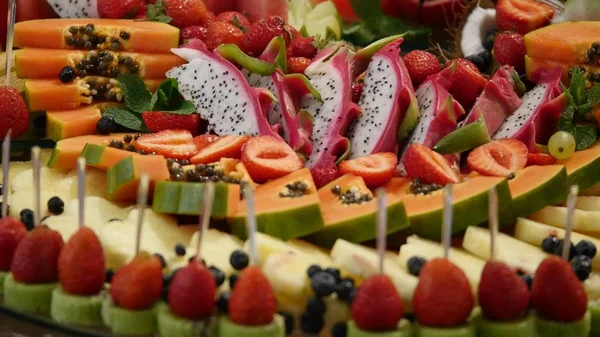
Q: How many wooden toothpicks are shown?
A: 11